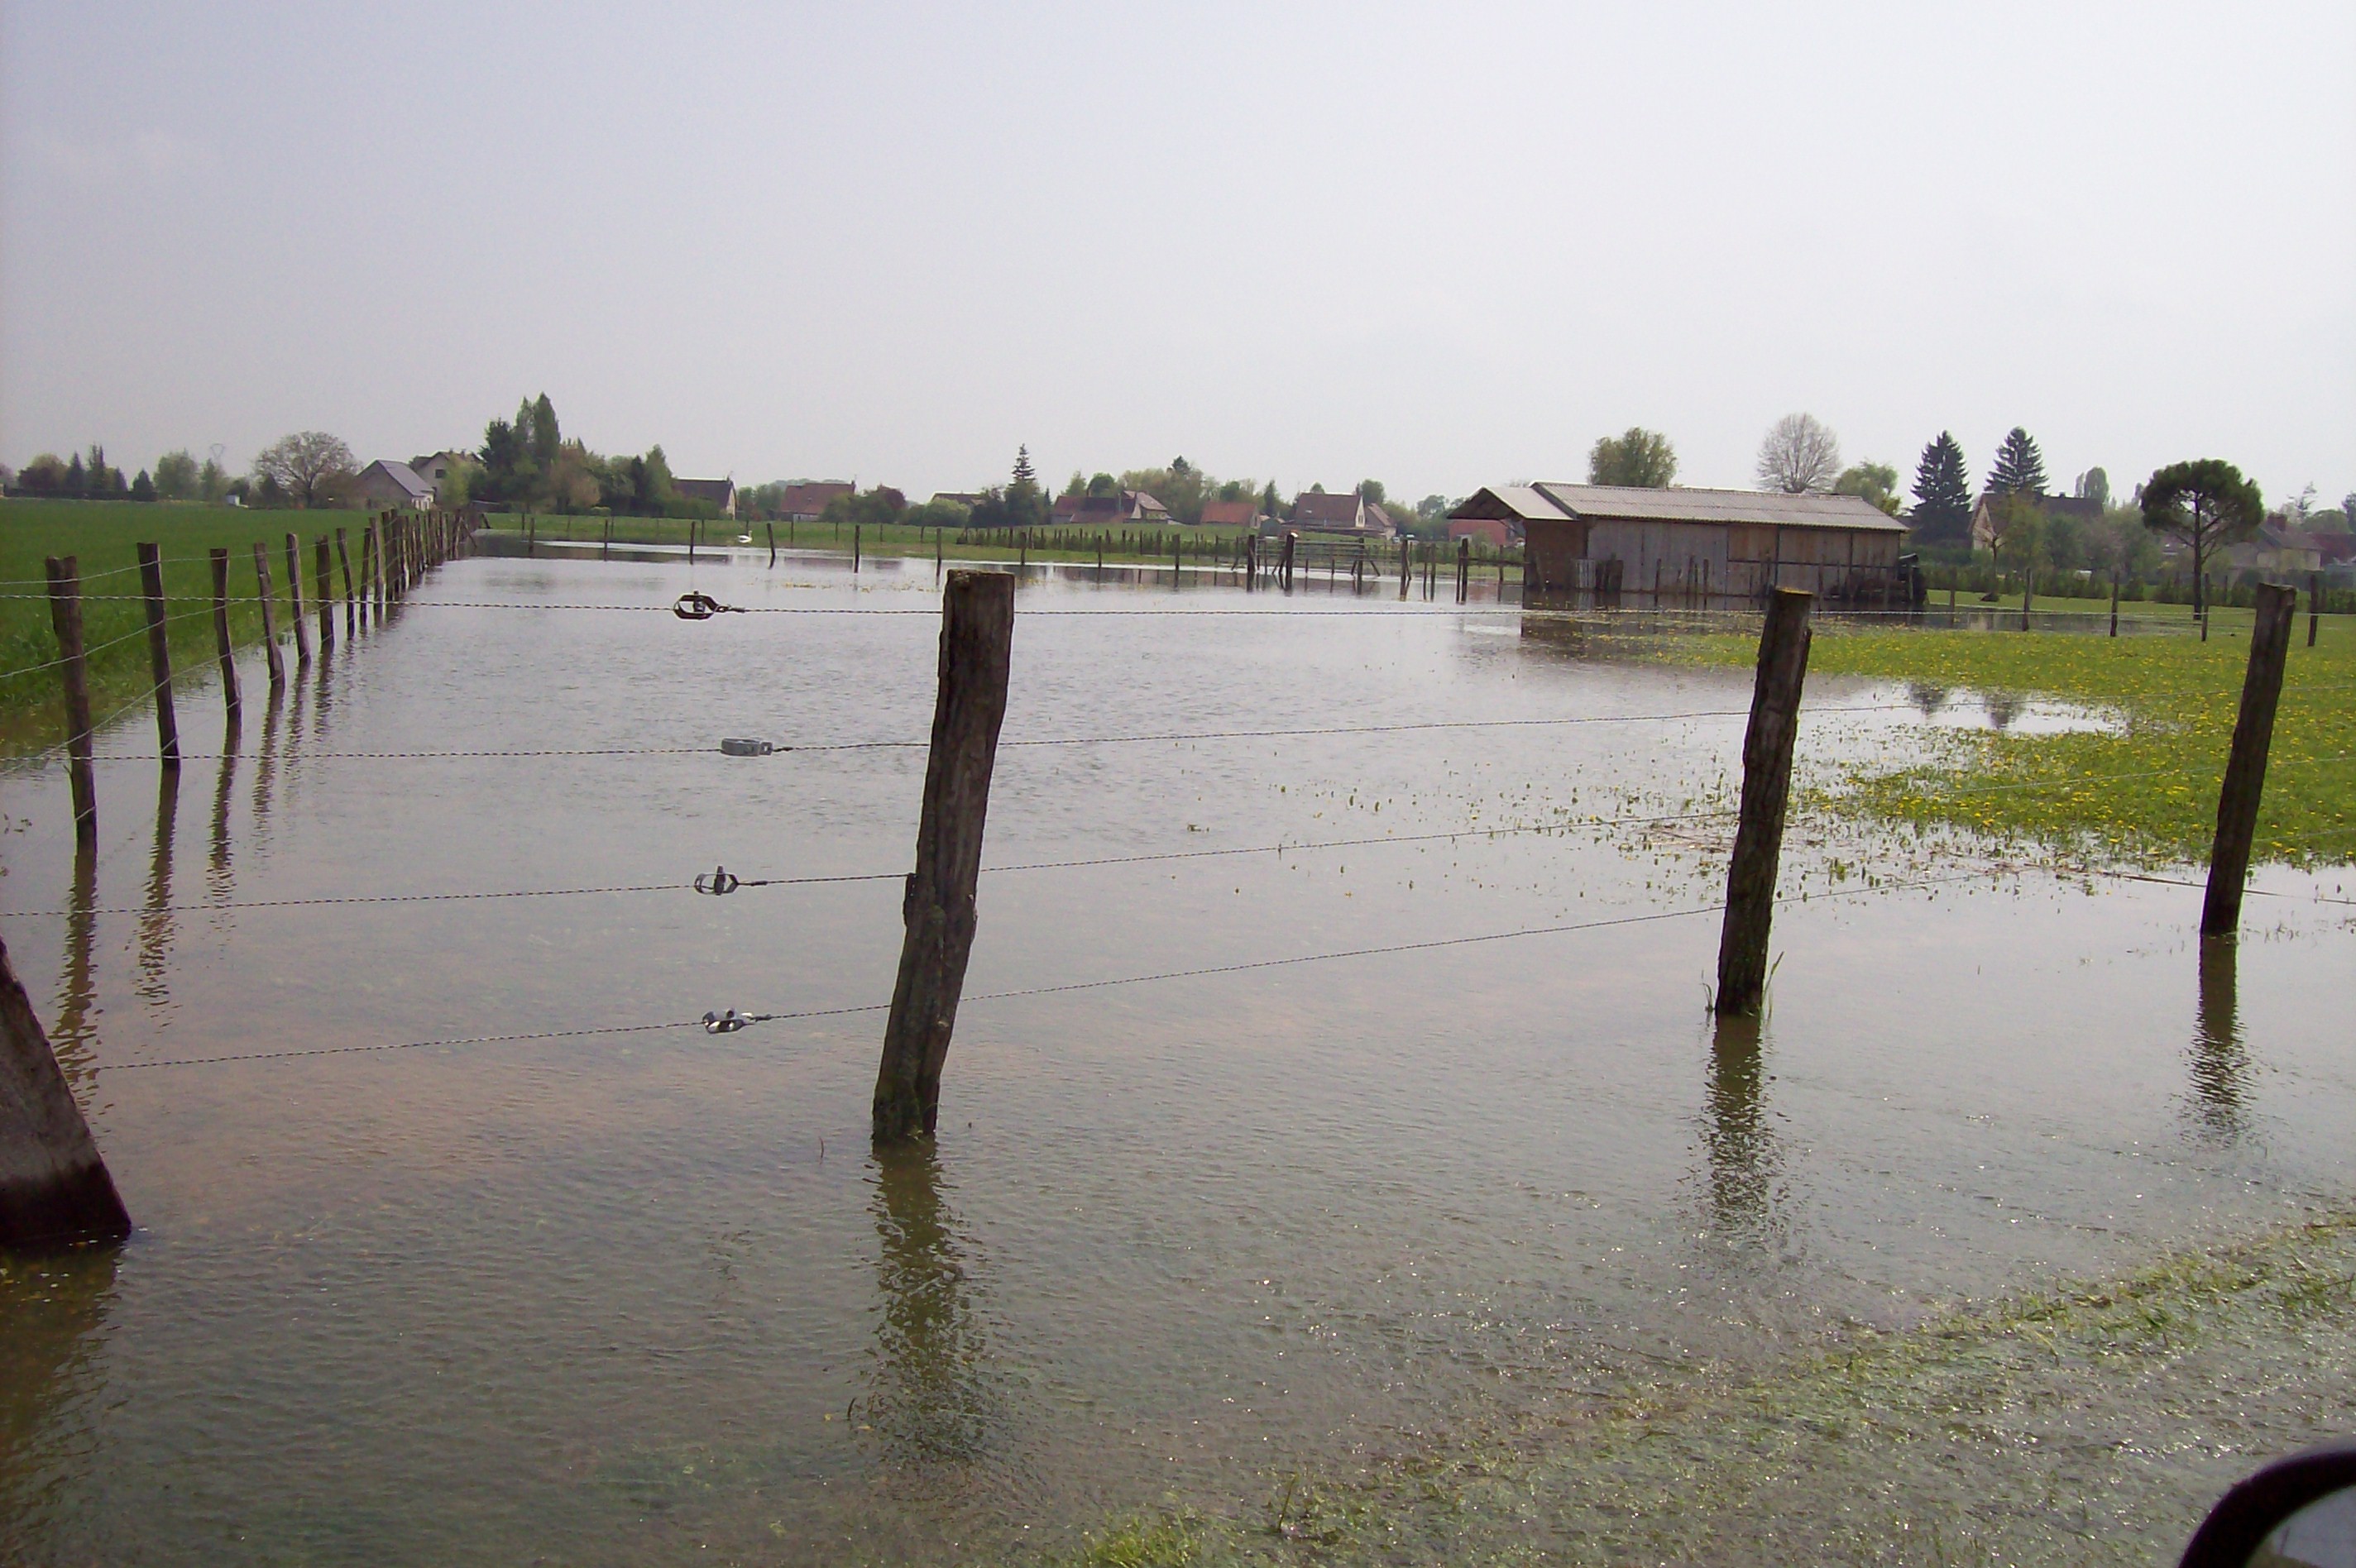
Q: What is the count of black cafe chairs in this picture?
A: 0